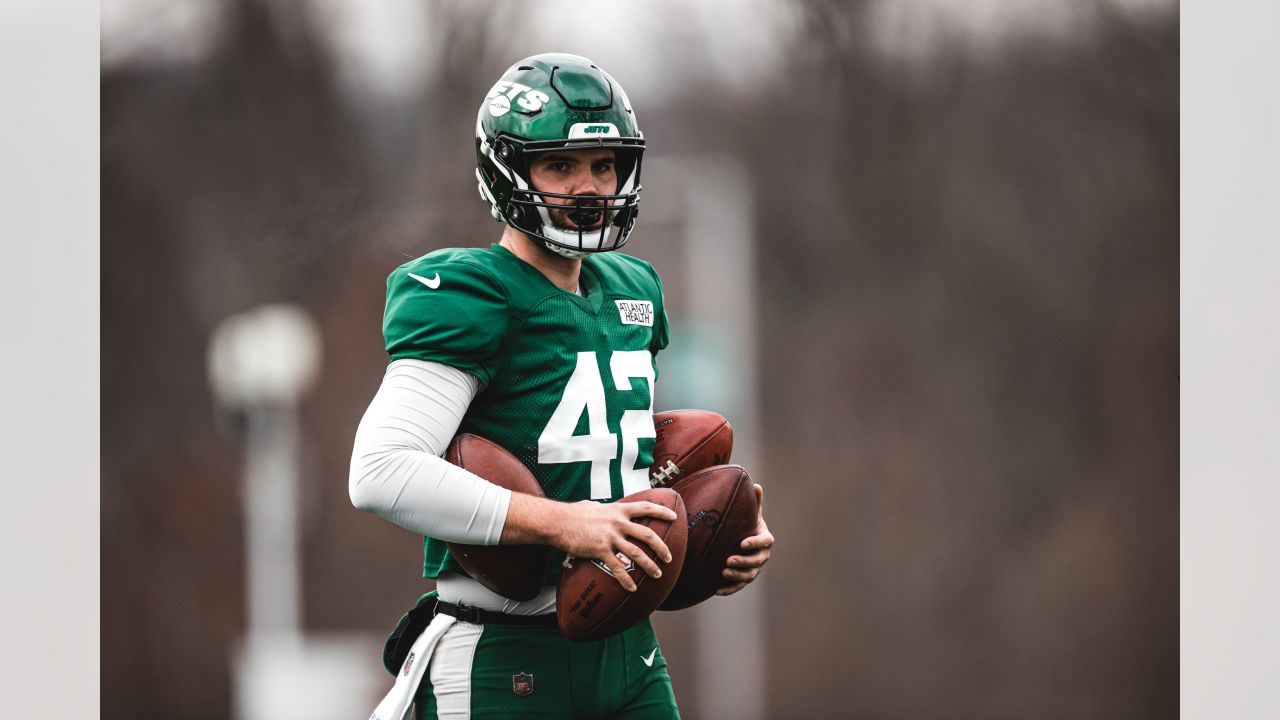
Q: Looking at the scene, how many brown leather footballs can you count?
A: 4